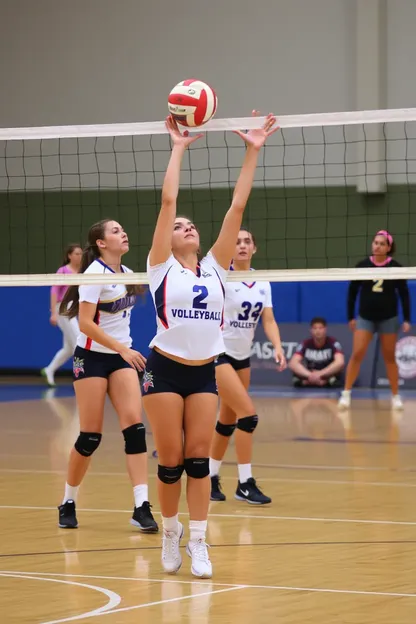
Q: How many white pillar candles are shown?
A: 0